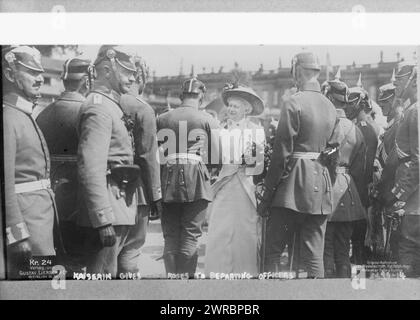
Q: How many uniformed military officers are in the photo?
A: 10